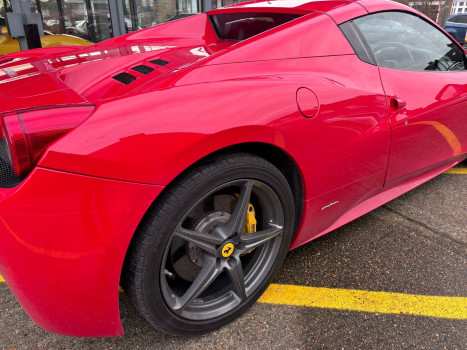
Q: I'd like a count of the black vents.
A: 3